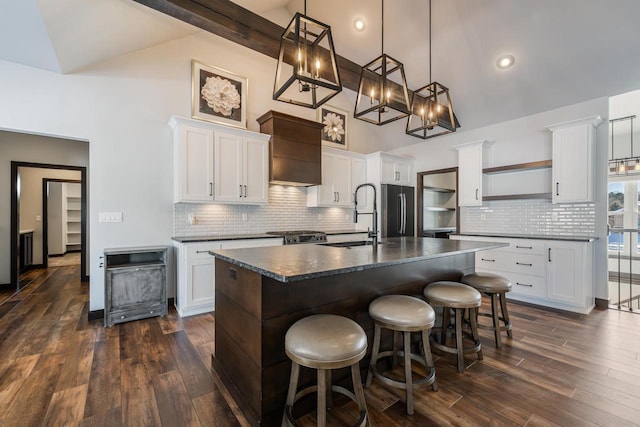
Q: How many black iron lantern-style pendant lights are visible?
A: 3